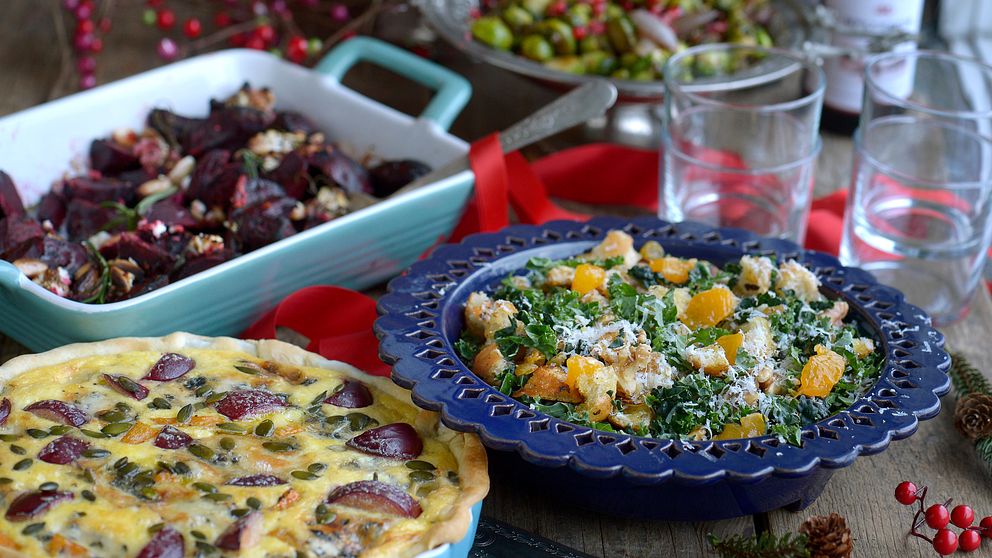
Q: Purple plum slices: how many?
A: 14